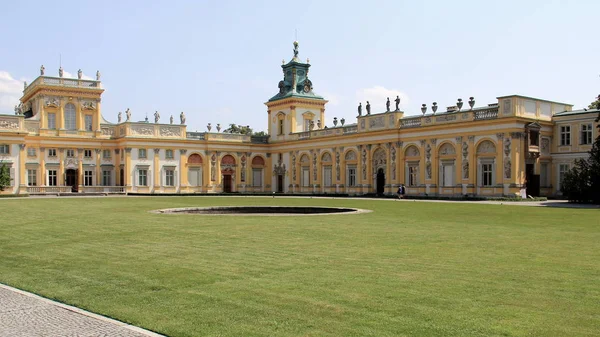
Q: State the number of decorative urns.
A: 10